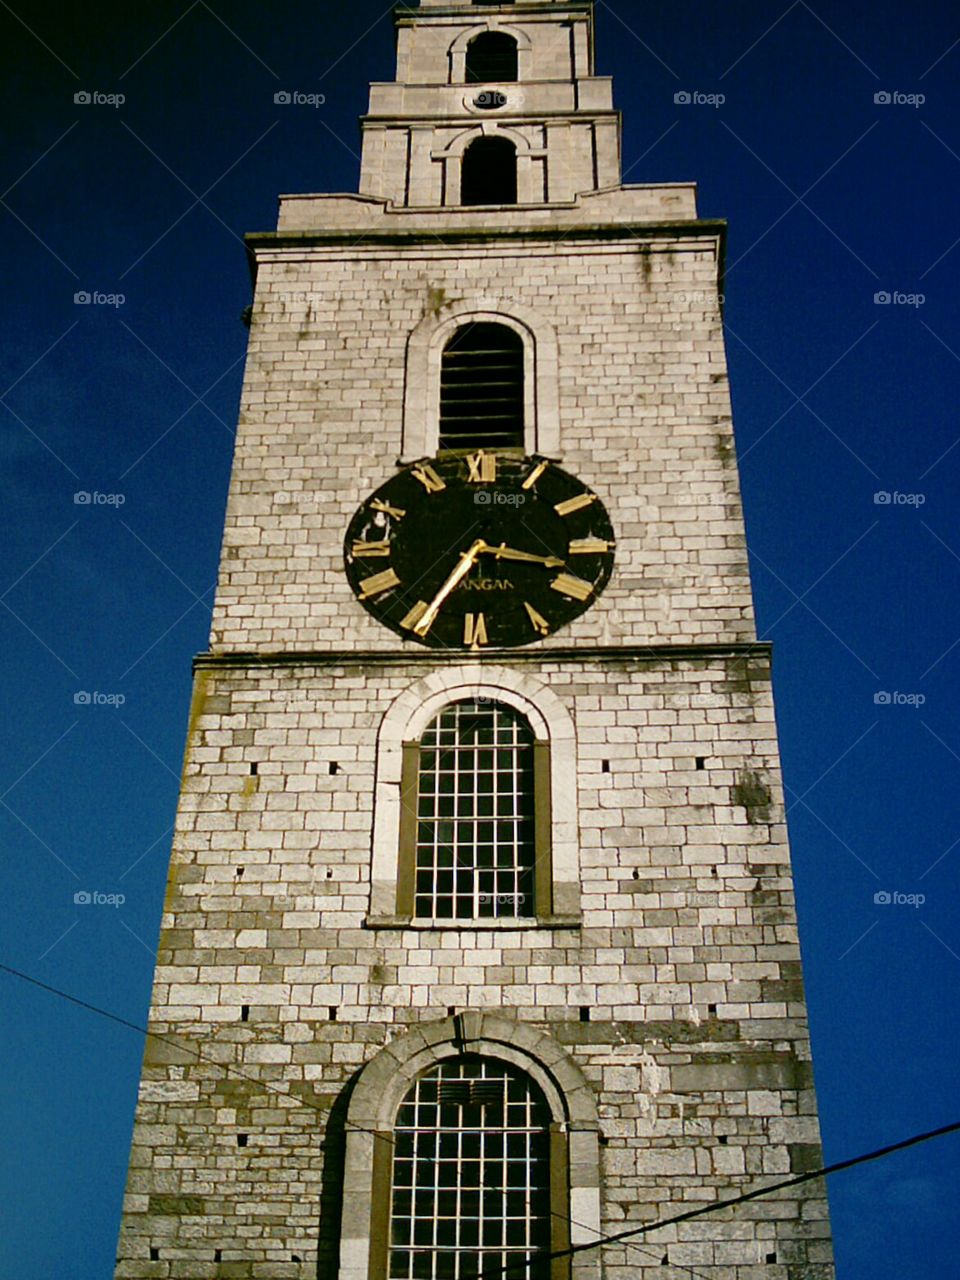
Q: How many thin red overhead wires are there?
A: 0